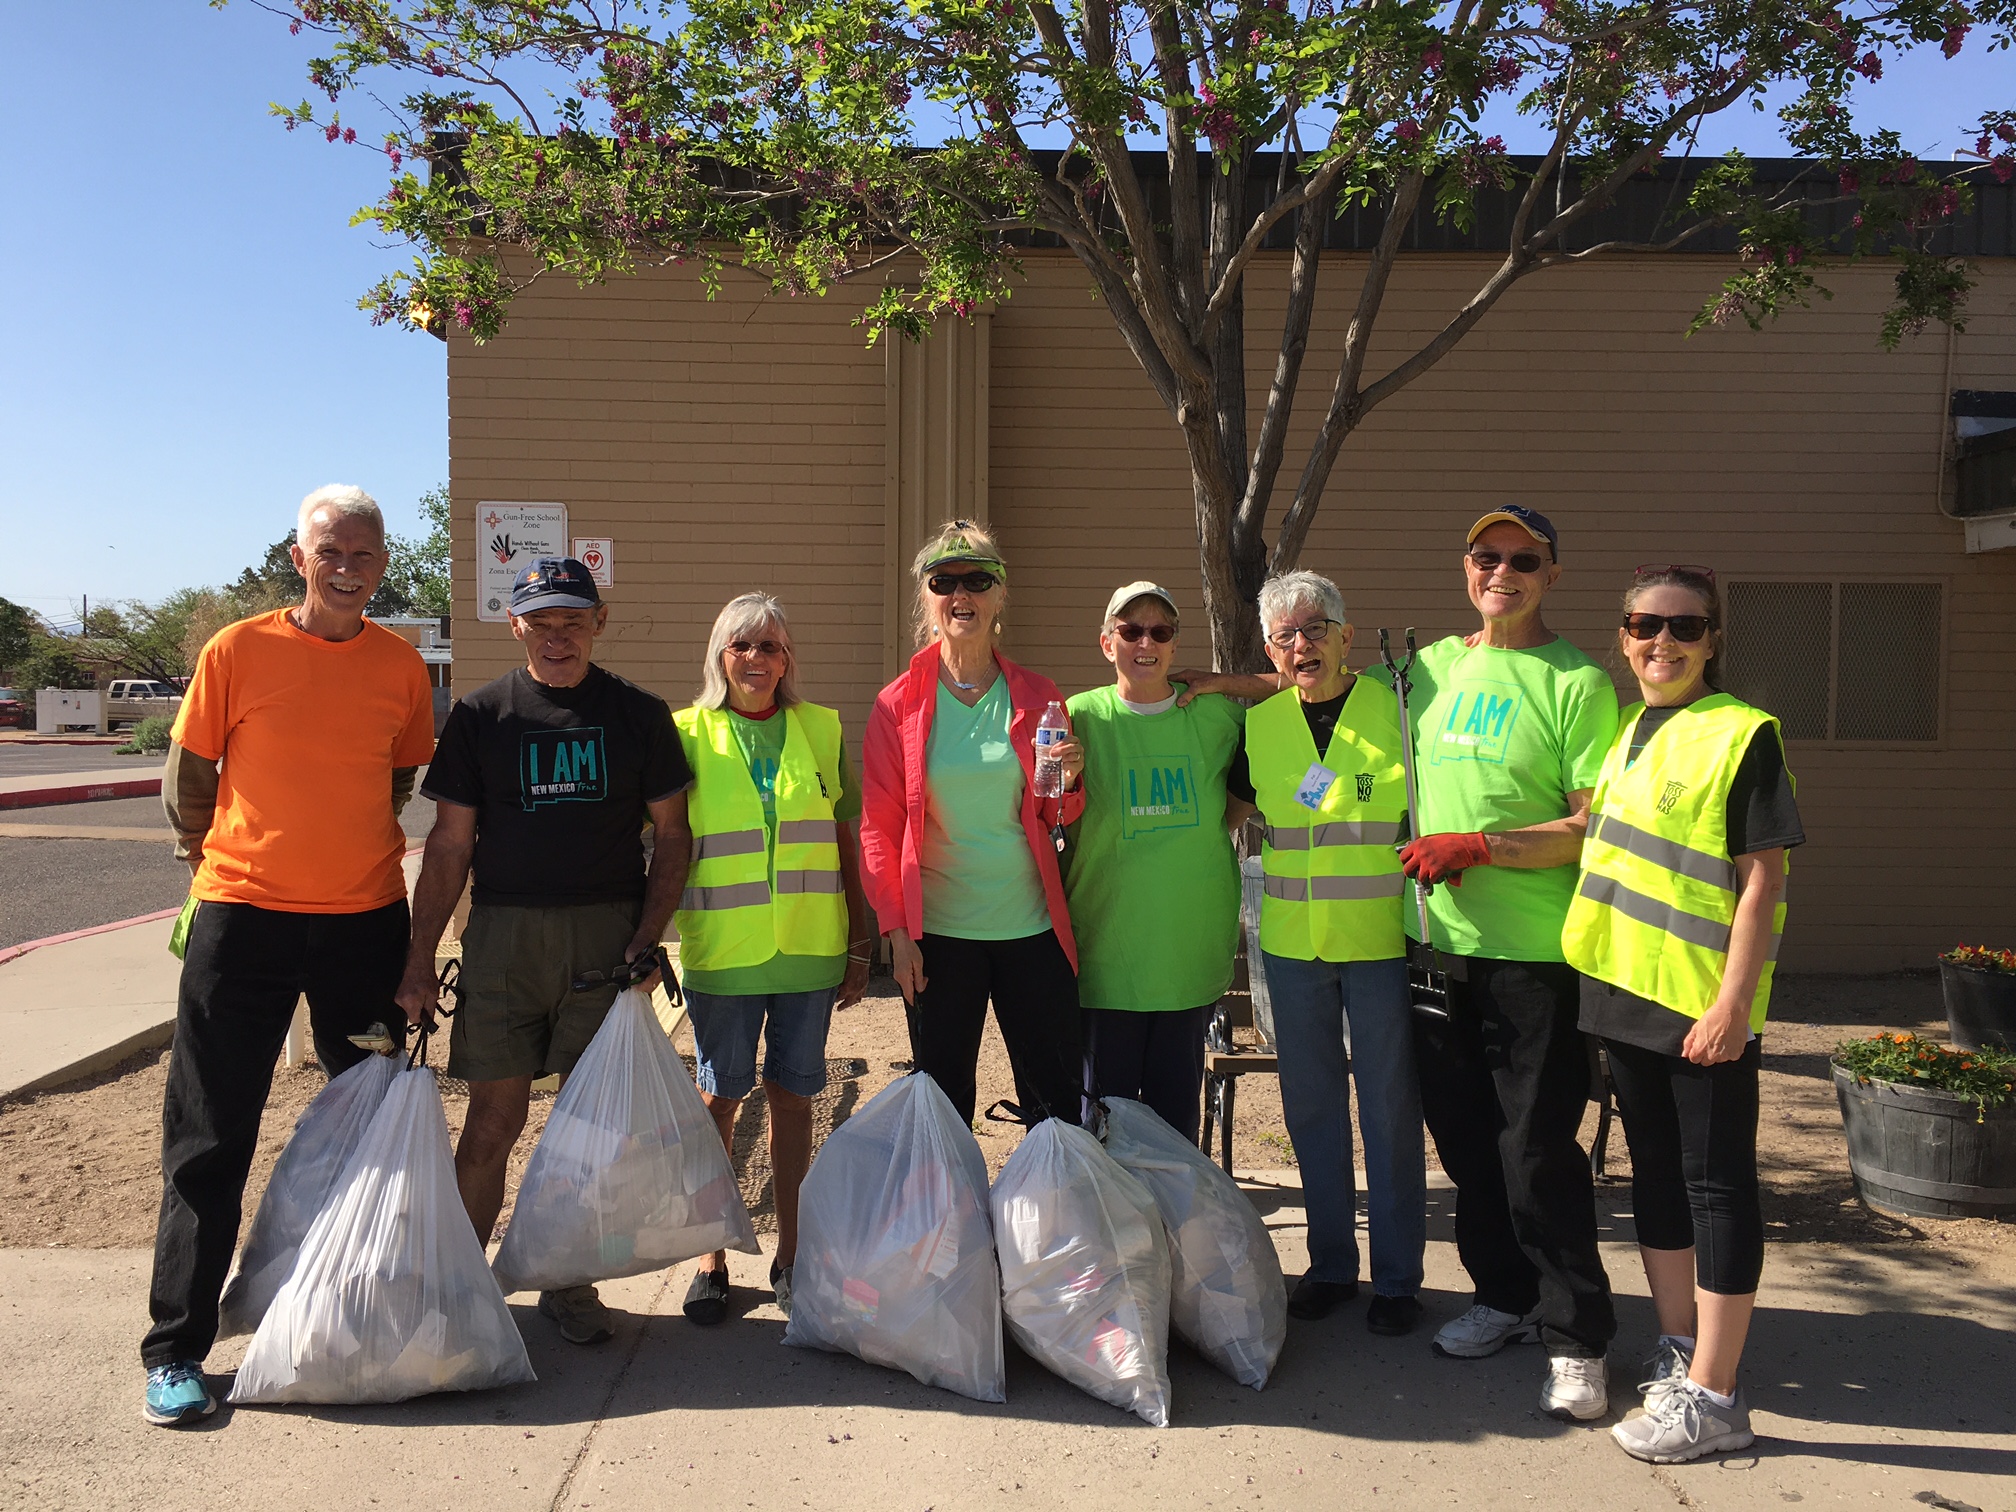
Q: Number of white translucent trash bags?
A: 6